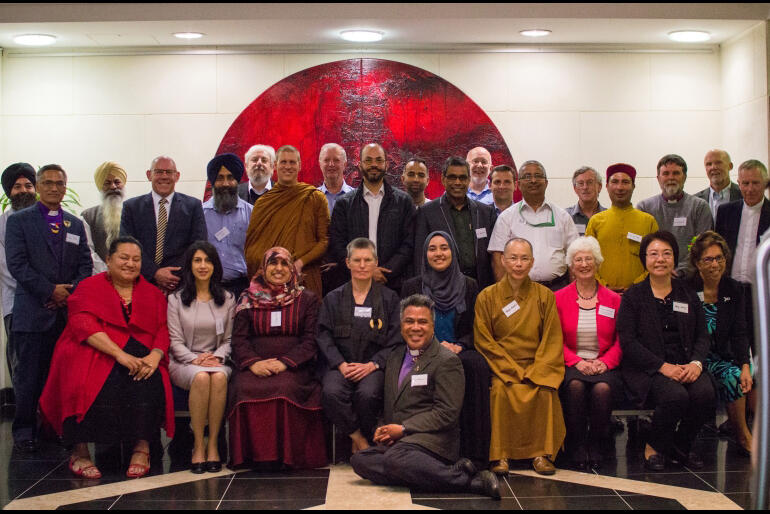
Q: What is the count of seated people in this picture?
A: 10